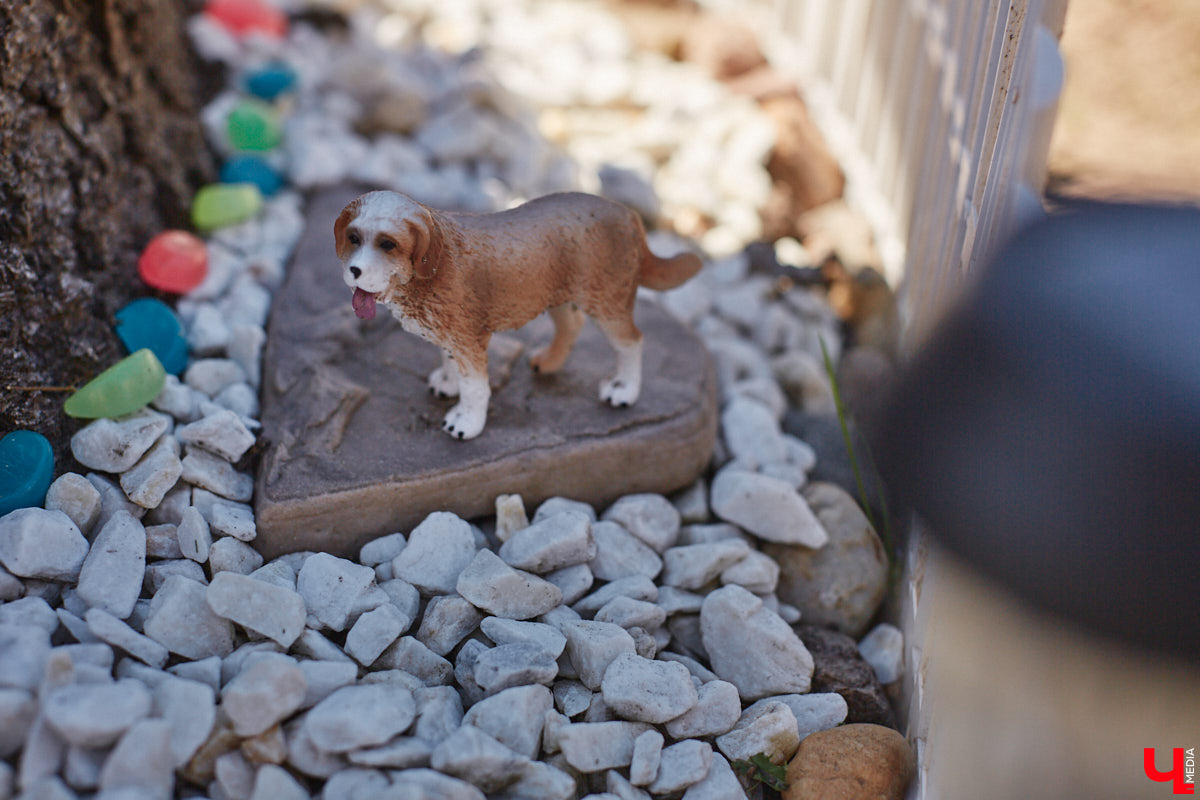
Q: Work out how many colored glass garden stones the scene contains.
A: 9